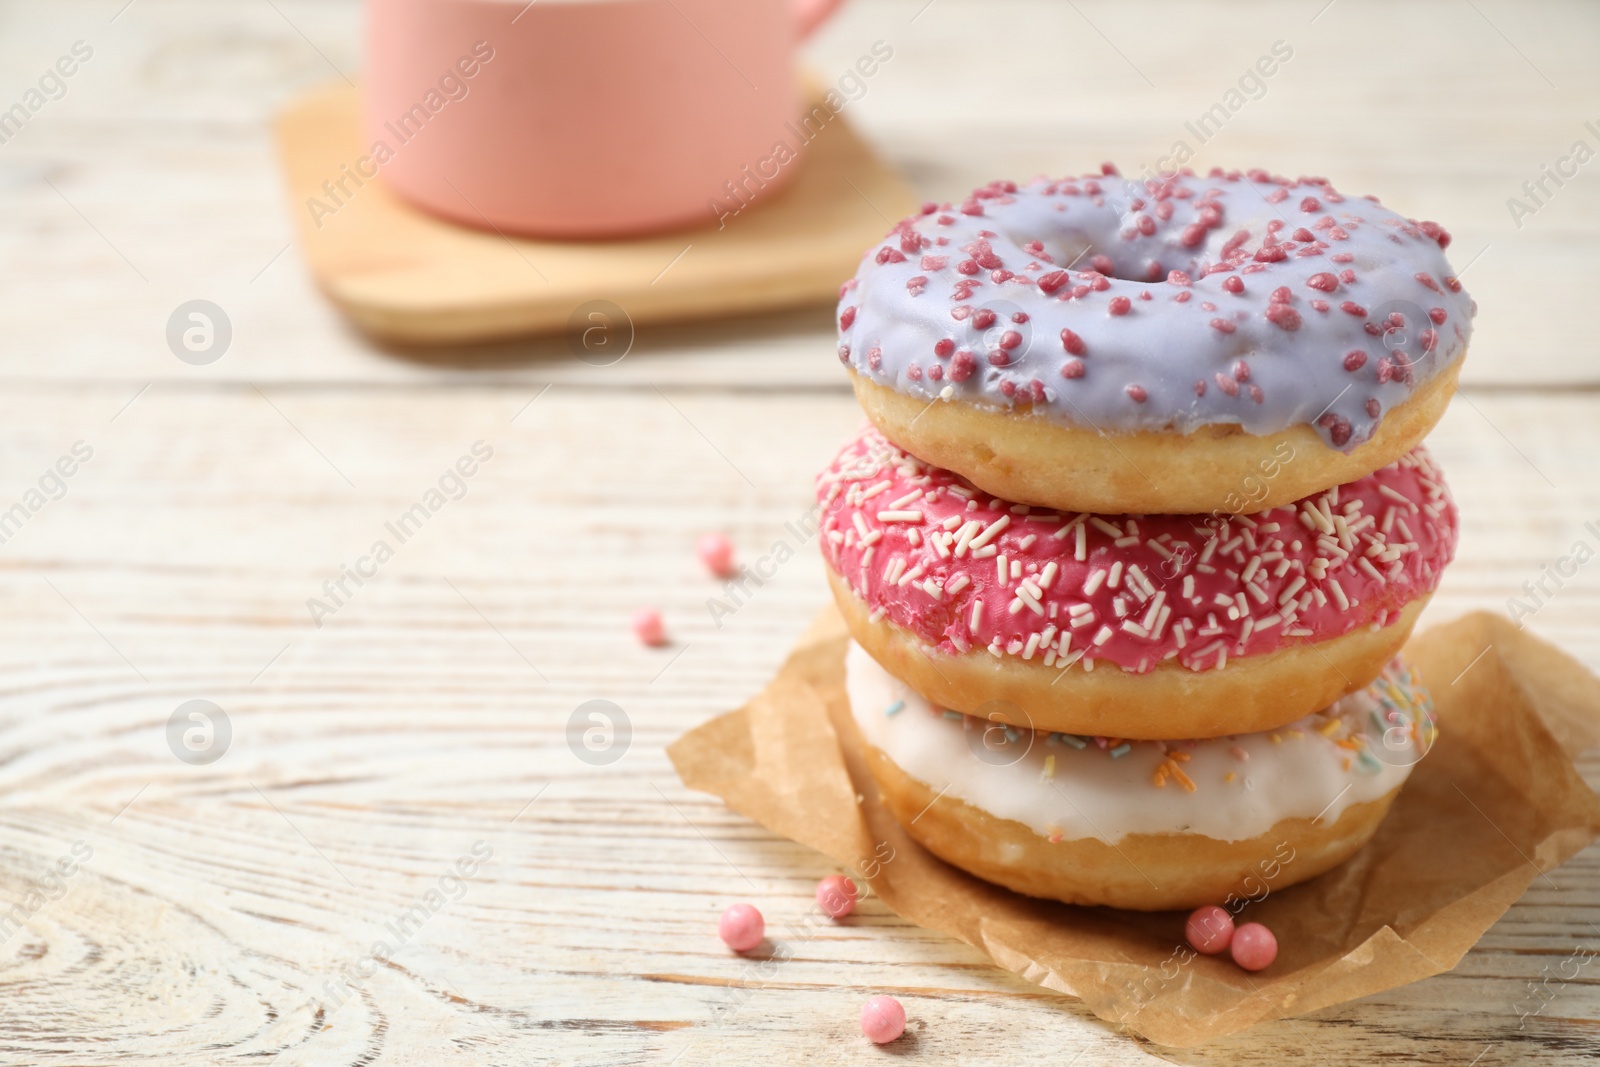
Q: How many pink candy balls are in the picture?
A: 7